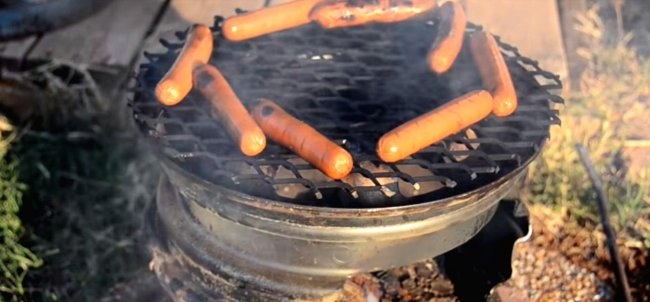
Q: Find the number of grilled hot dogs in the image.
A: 8